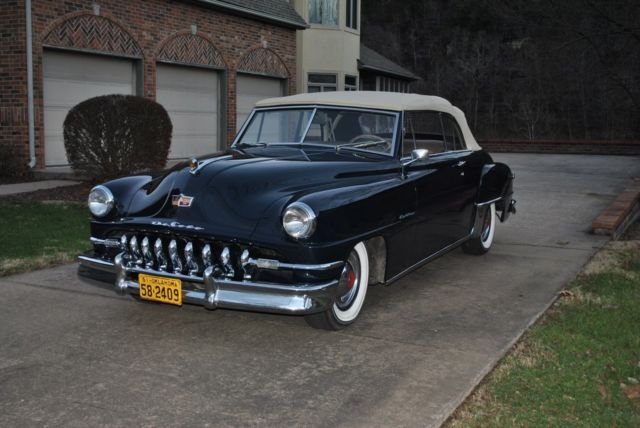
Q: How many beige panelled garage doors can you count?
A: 3